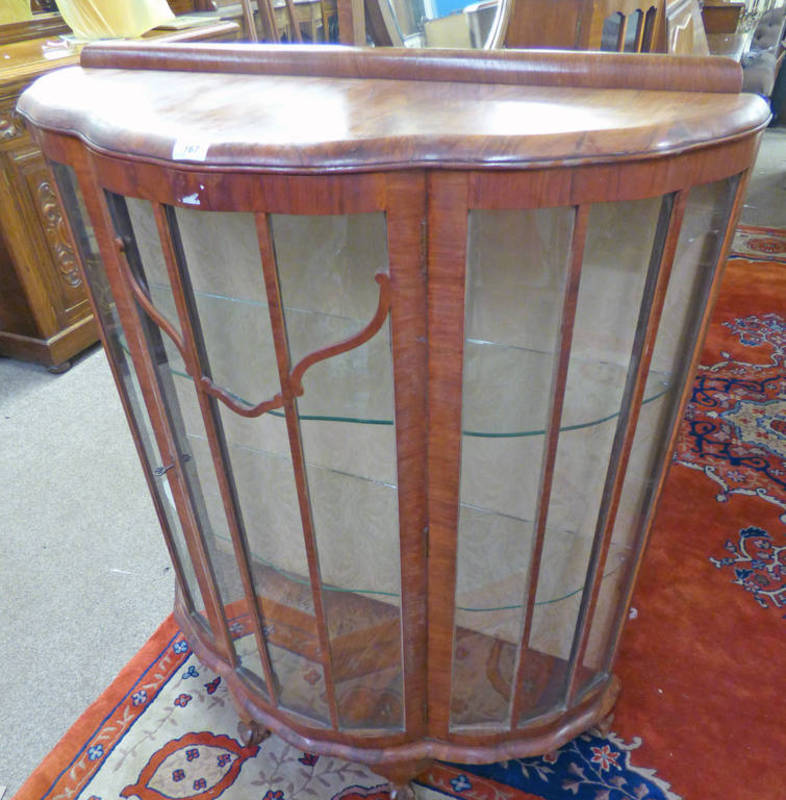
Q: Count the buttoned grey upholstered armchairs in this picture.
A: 1